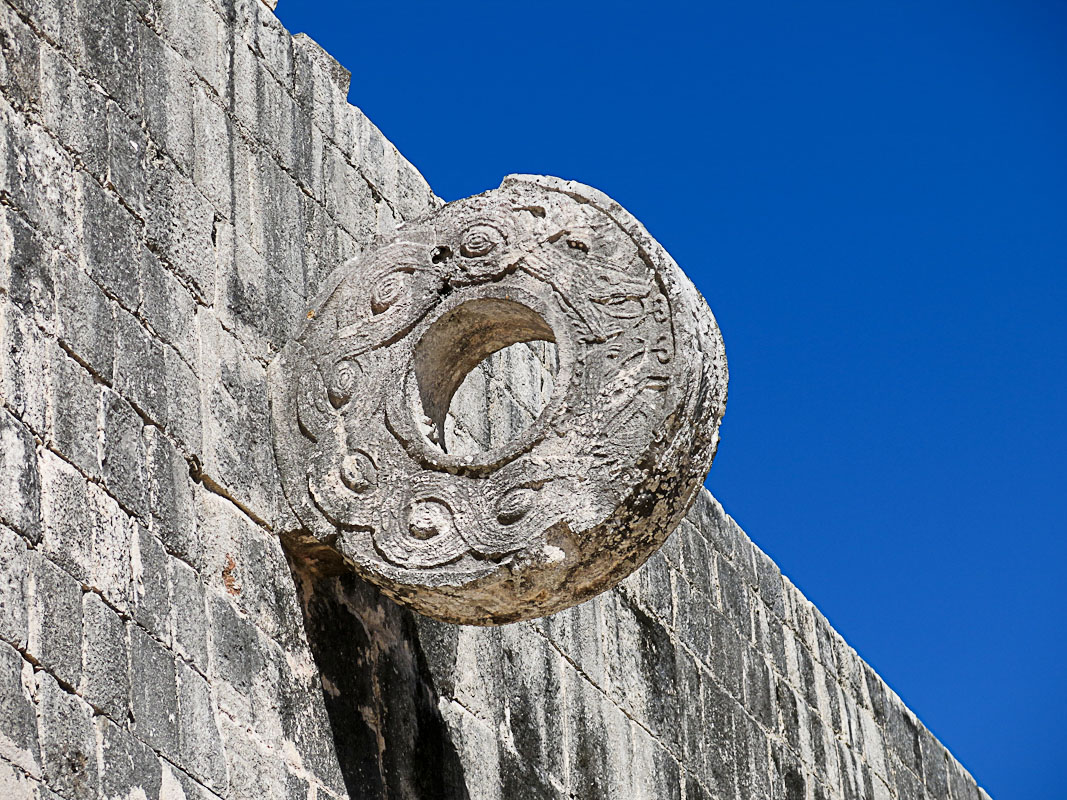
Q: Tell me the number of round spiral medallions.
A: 6